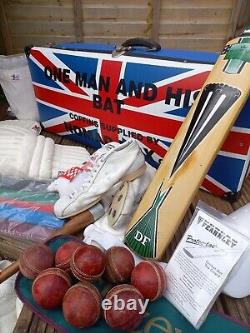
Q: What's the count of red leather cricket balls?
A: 8